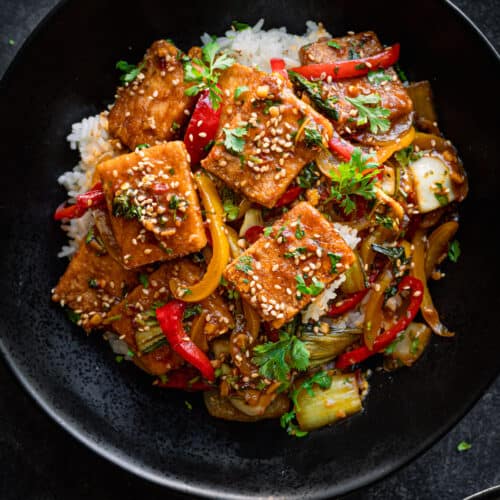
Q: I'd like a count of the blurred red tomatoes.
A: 0